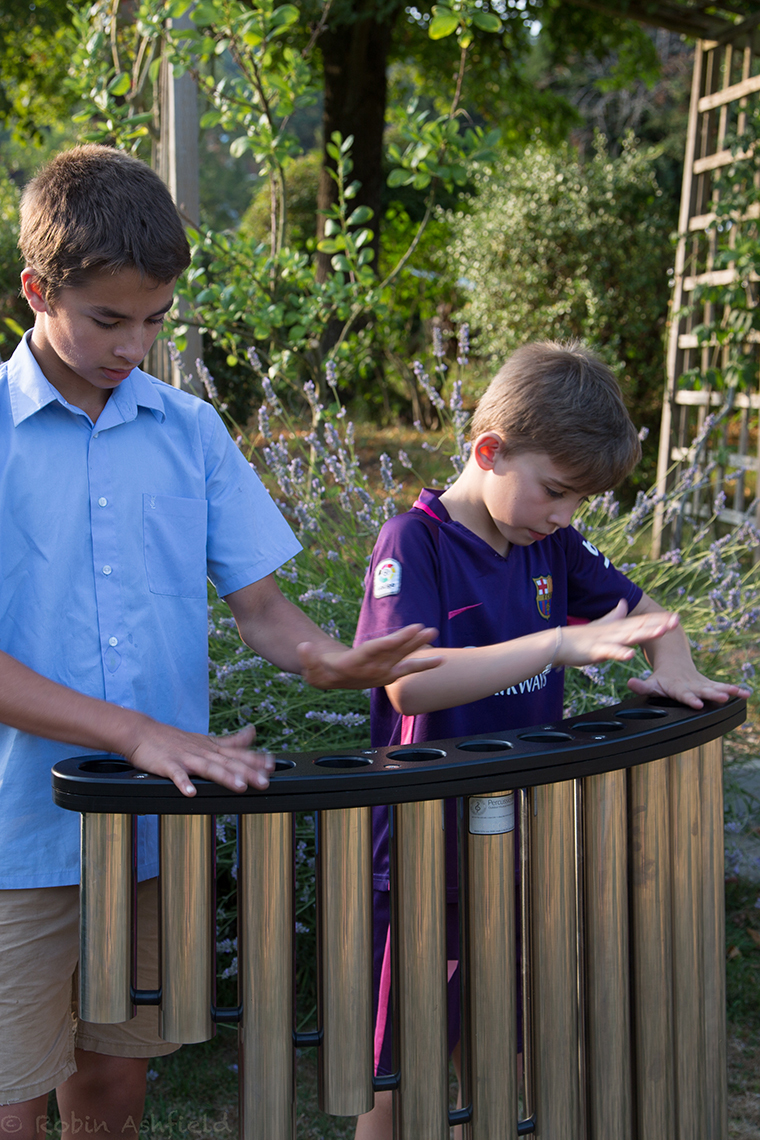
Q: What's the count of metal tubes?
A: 11